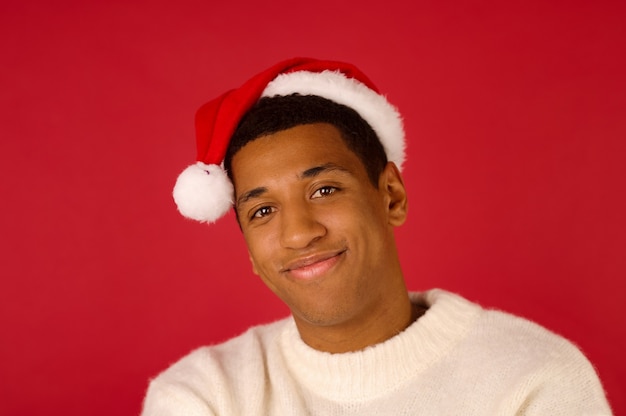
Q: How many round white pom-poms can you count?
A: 1